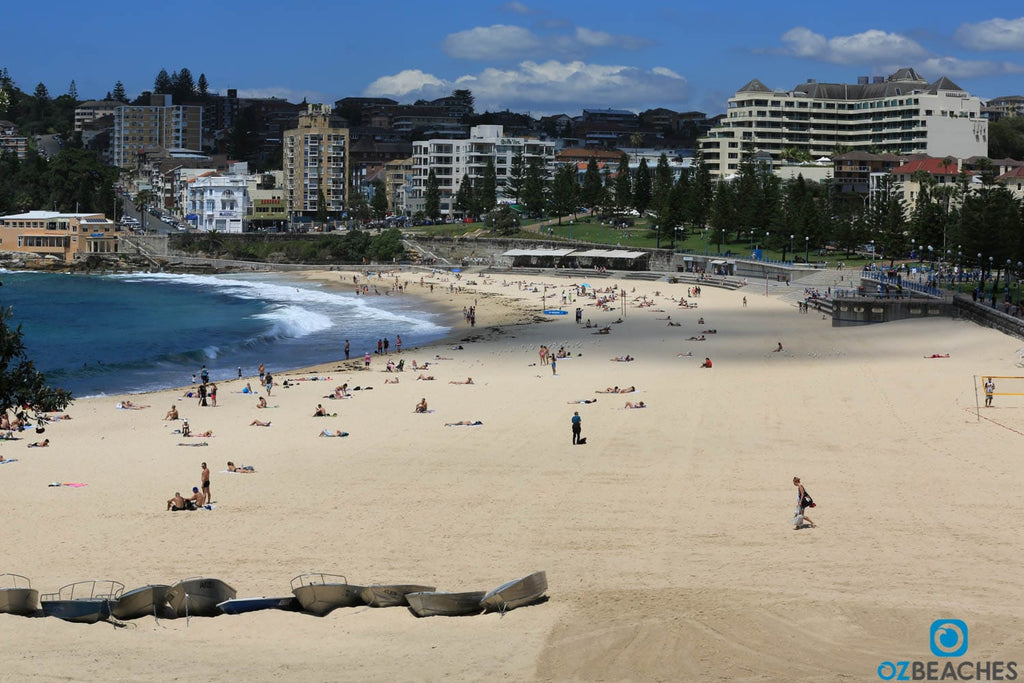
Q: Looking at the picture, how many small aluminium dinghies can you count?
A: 9